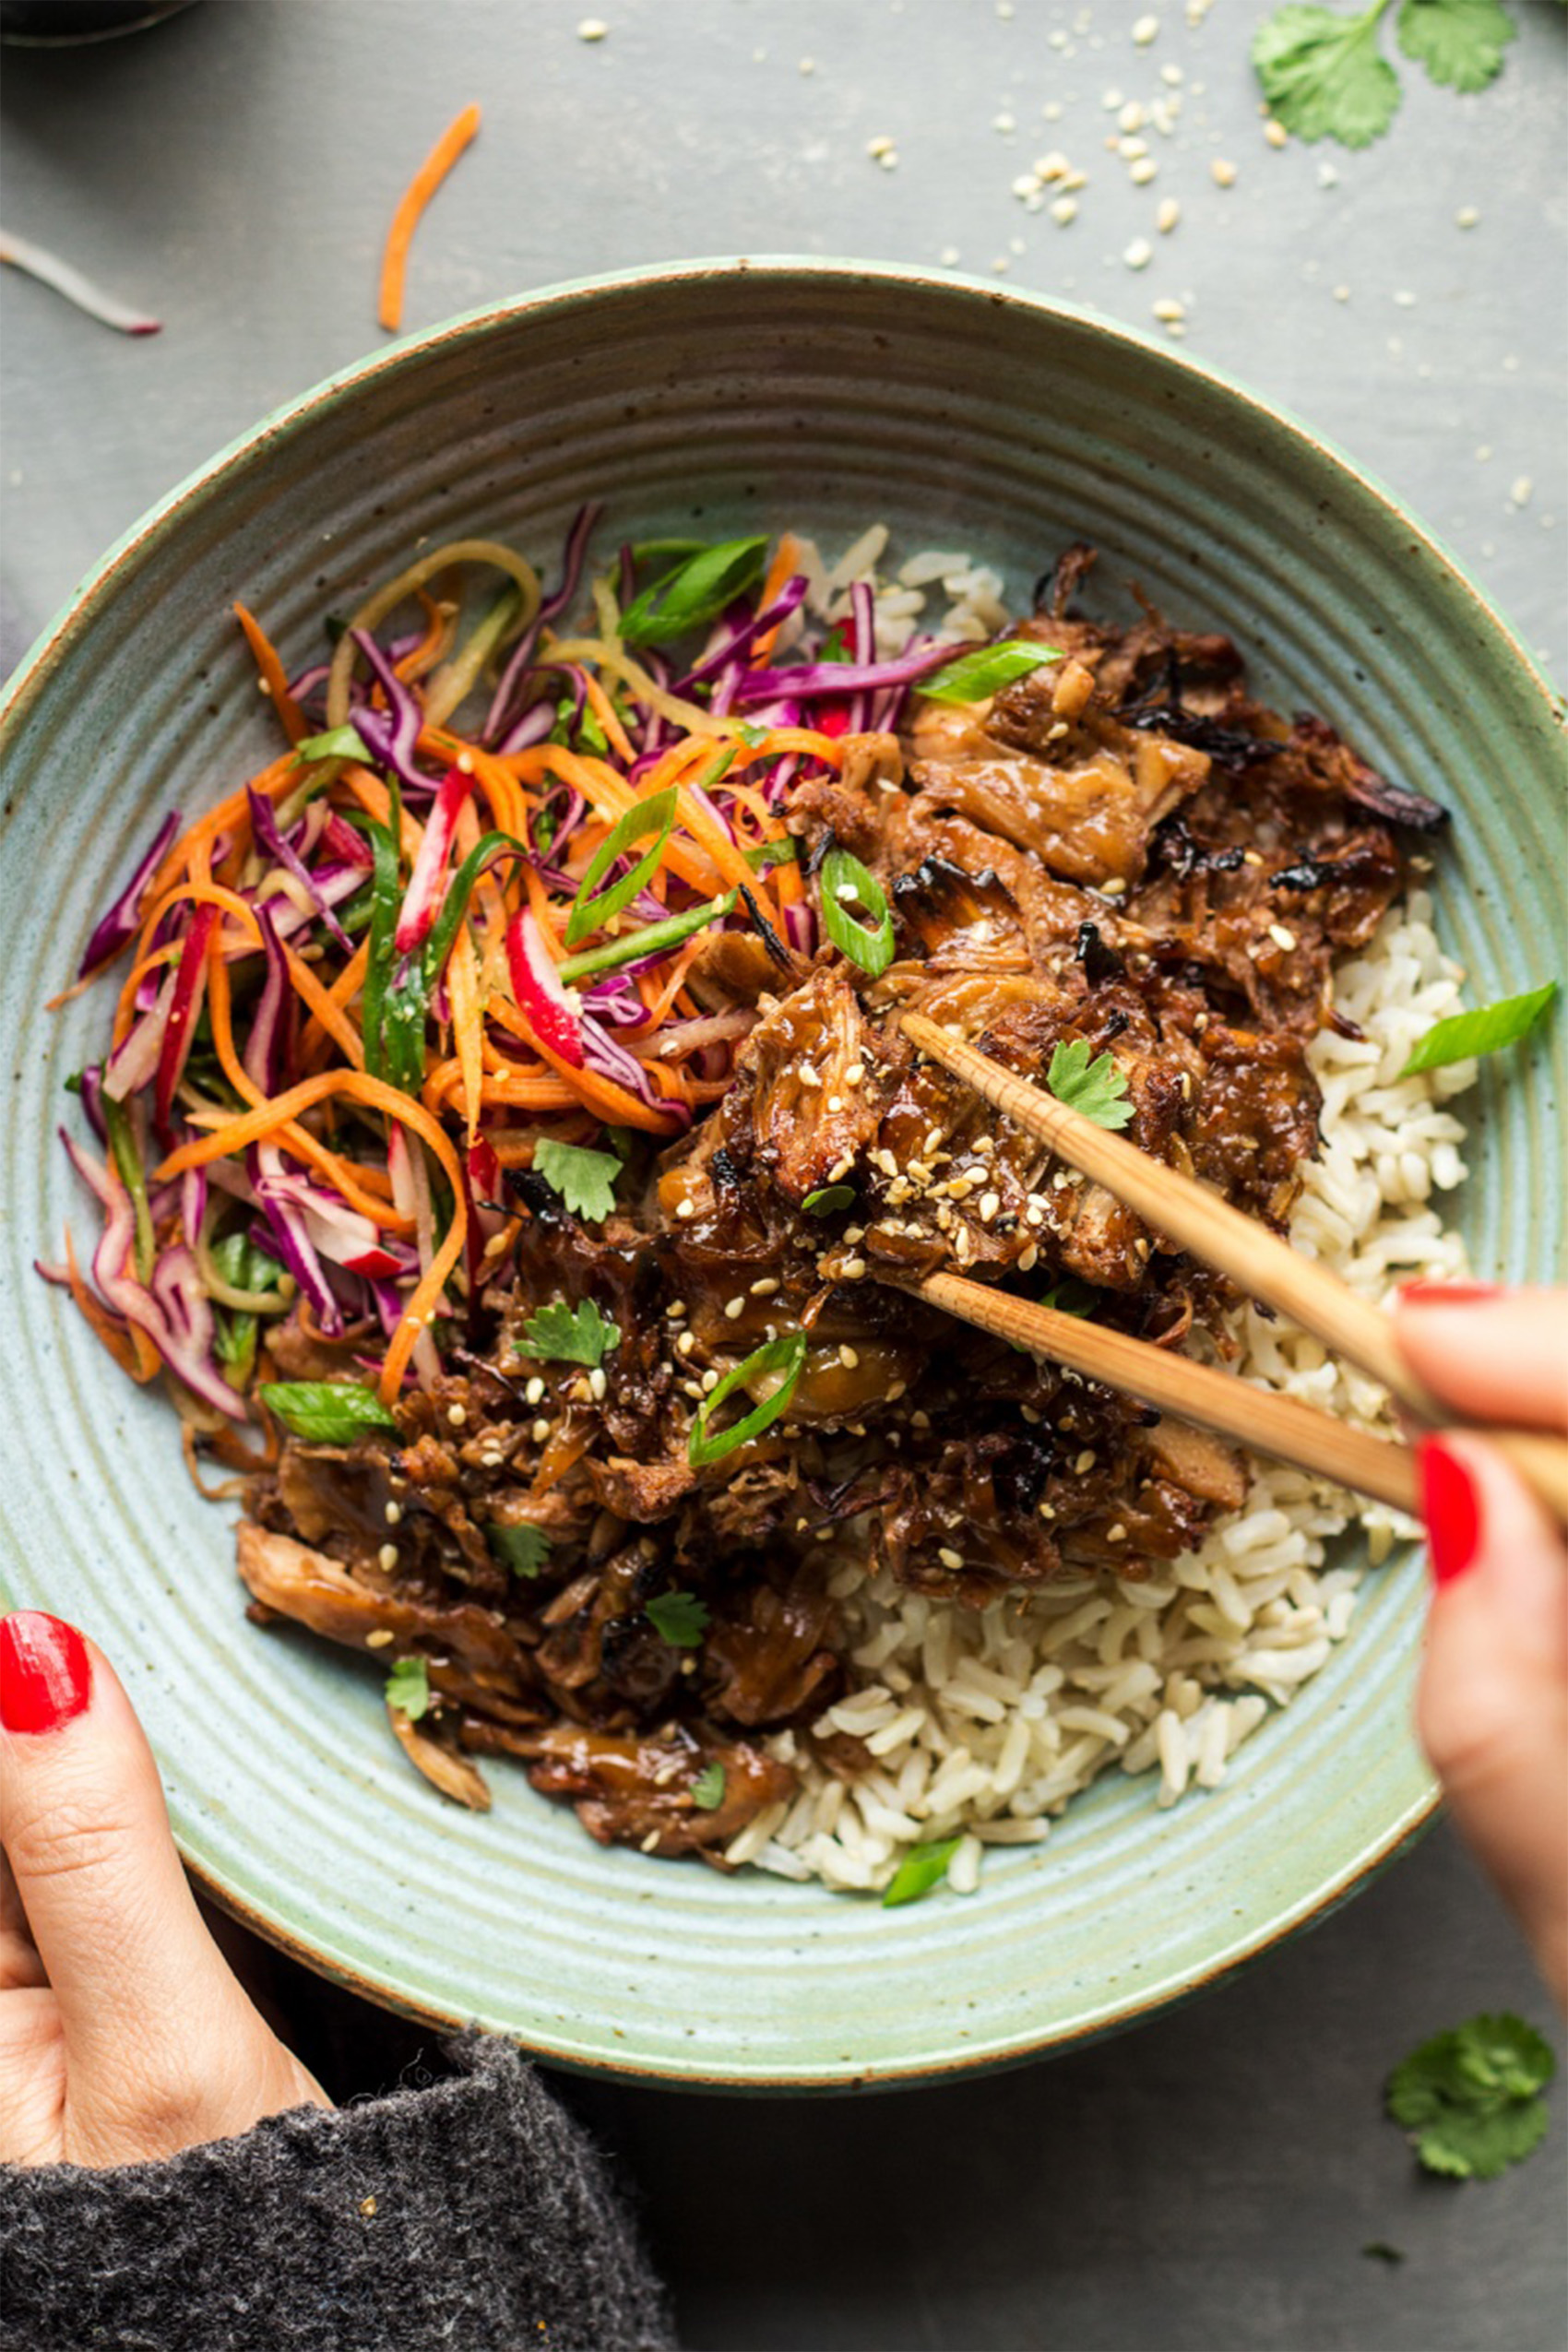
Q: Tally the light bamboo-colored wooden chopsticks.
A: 2